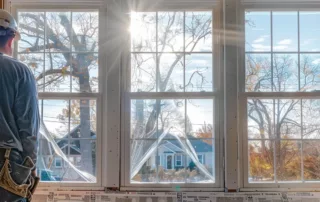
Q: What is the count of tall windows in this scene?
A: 3